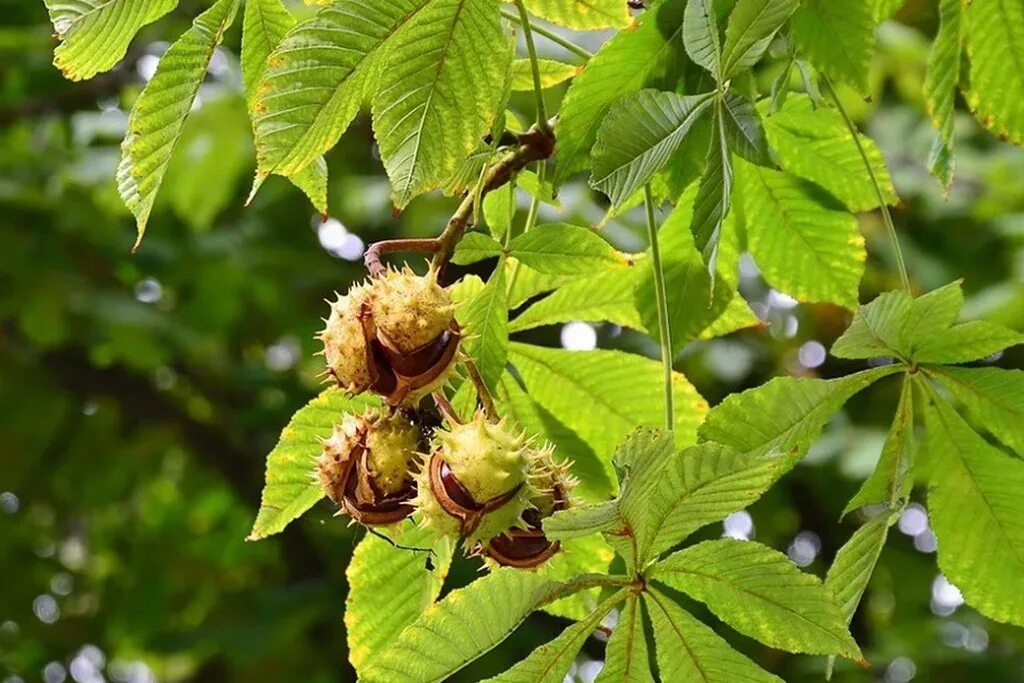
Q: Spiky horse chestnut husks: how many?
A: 4